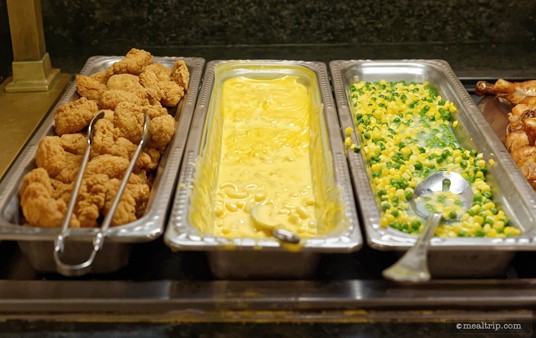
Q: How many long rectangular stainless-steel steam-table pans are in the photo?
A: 3